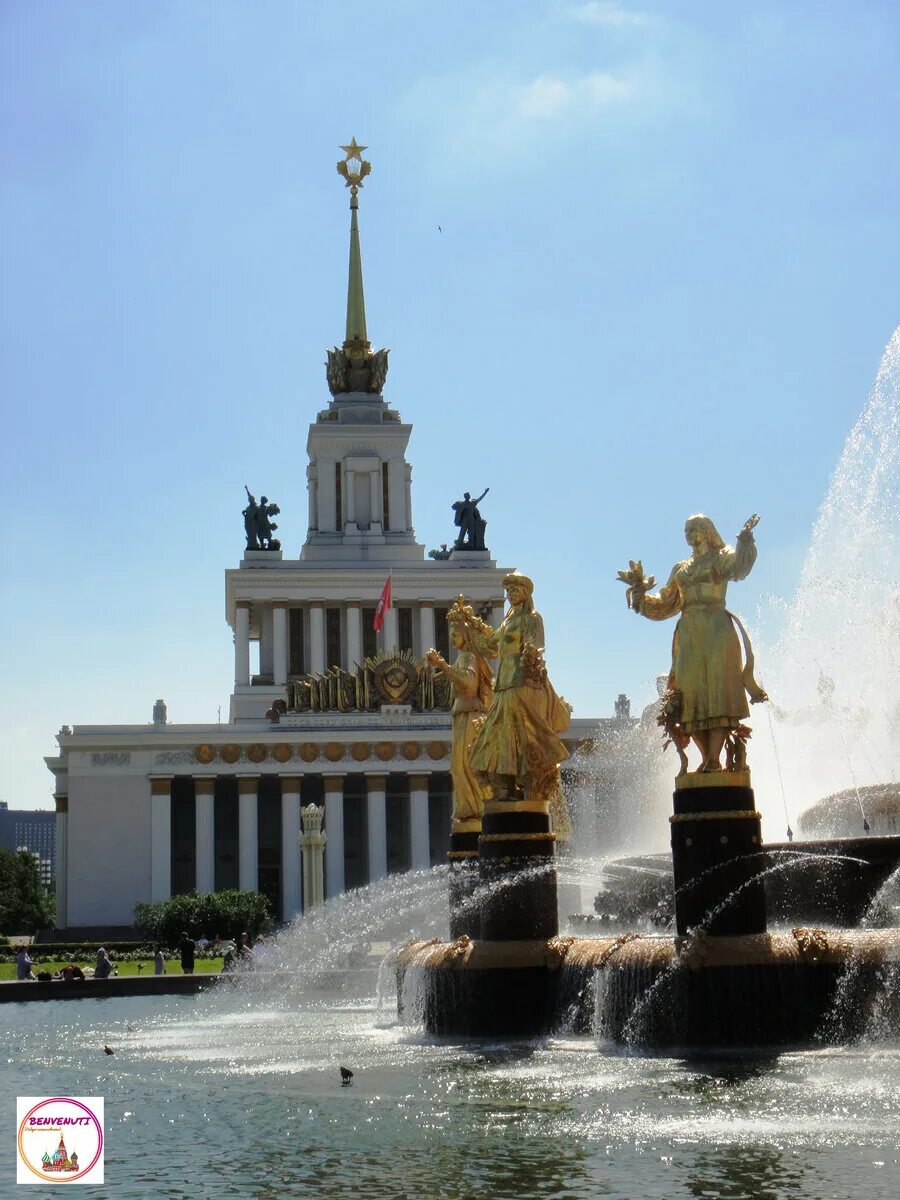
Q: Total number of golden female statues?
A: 3